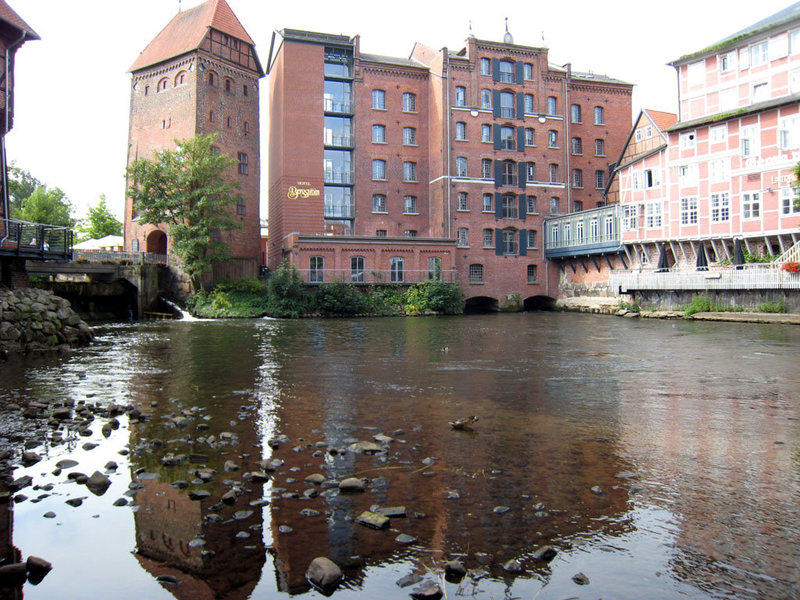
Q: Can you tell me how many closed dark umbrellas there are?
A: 3